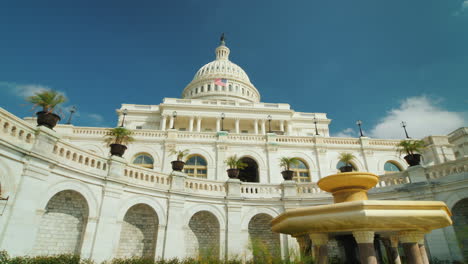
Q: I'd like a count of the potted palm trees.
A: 7